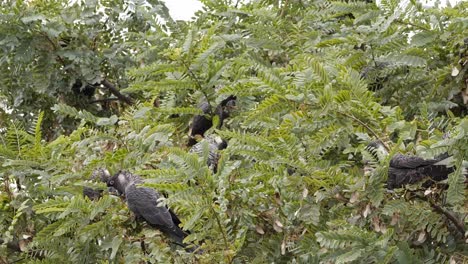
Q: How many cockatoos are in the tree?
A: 5